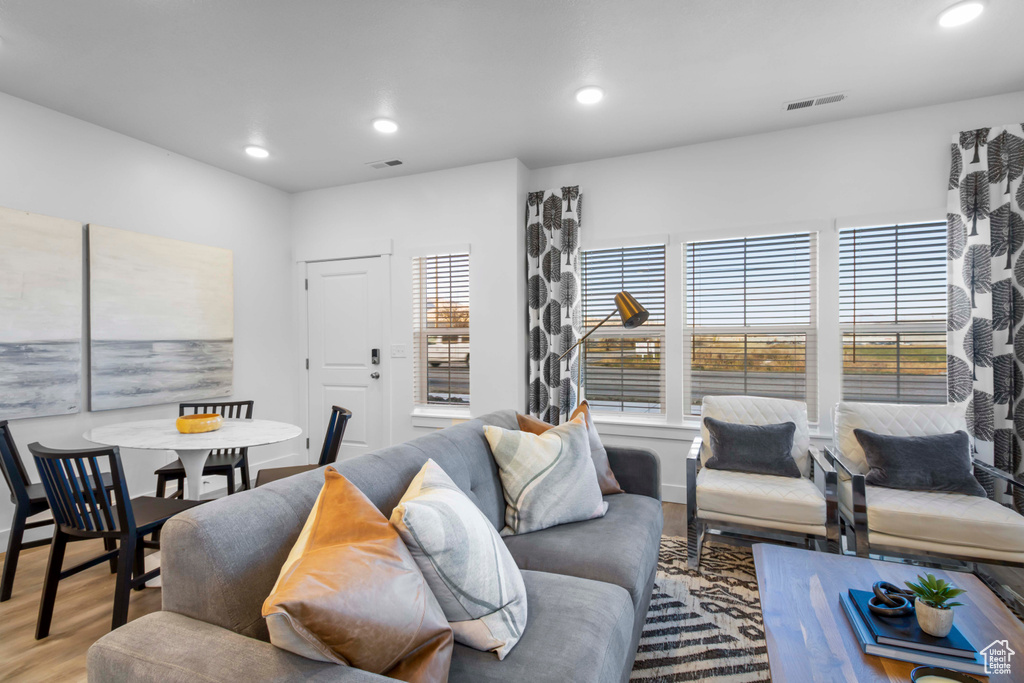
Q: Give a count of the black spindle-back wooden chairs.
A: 4